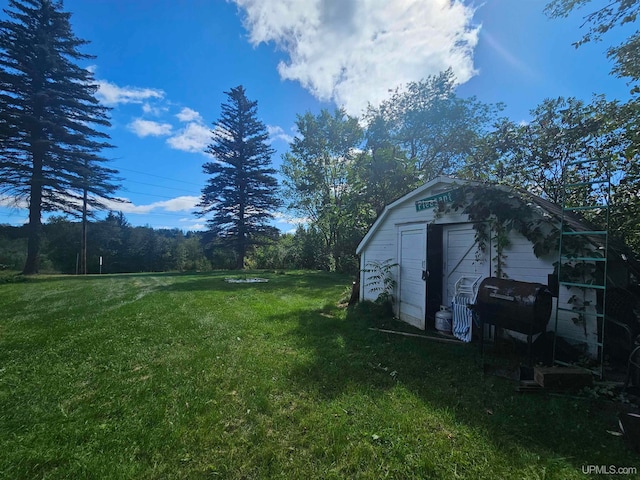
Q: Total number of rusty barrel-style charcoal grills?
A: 1